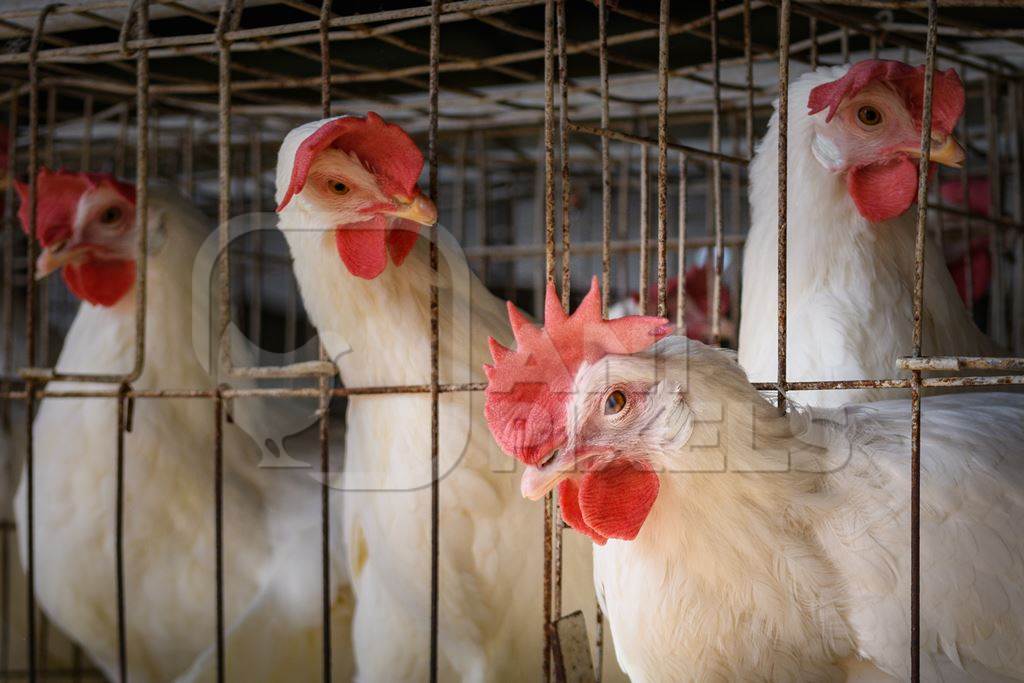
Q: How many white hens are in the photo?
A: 4